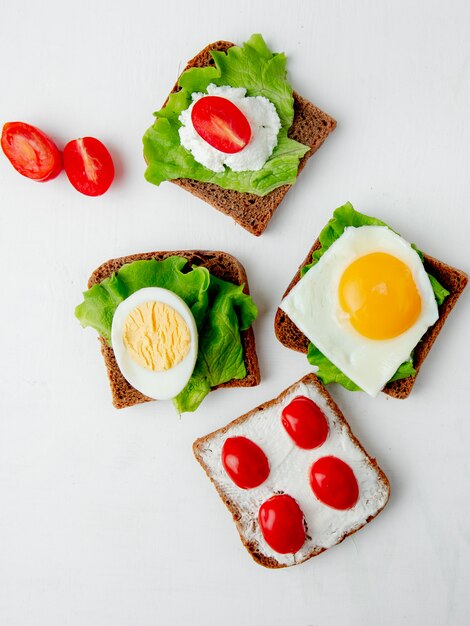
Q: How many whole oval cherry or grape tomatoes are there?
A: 4